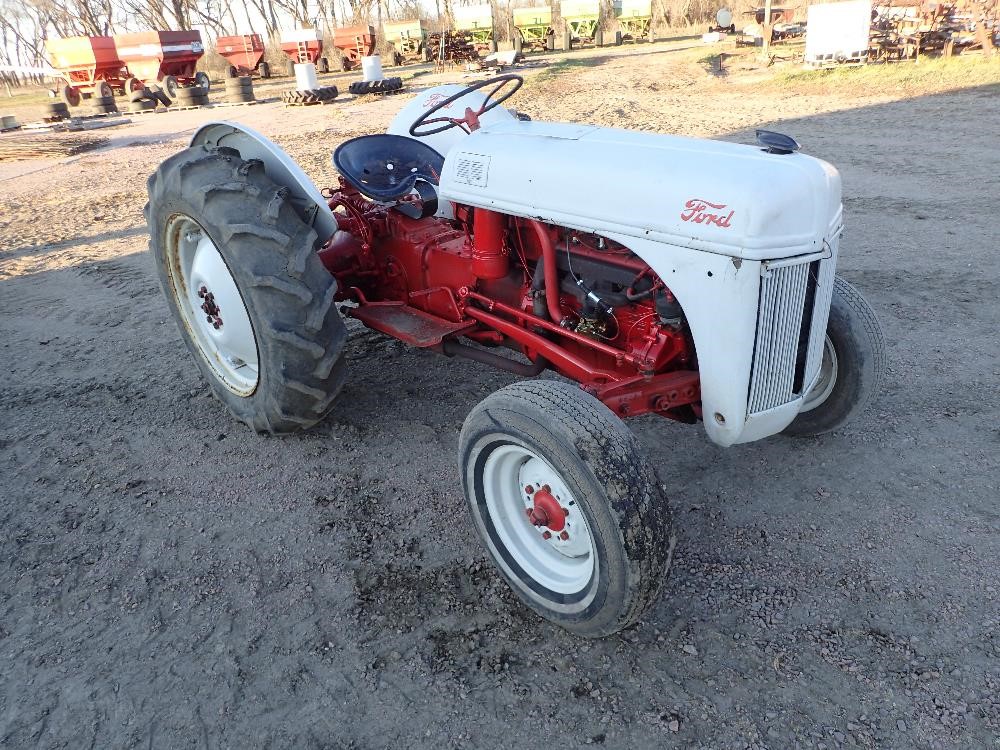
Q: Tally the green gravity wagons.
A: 5